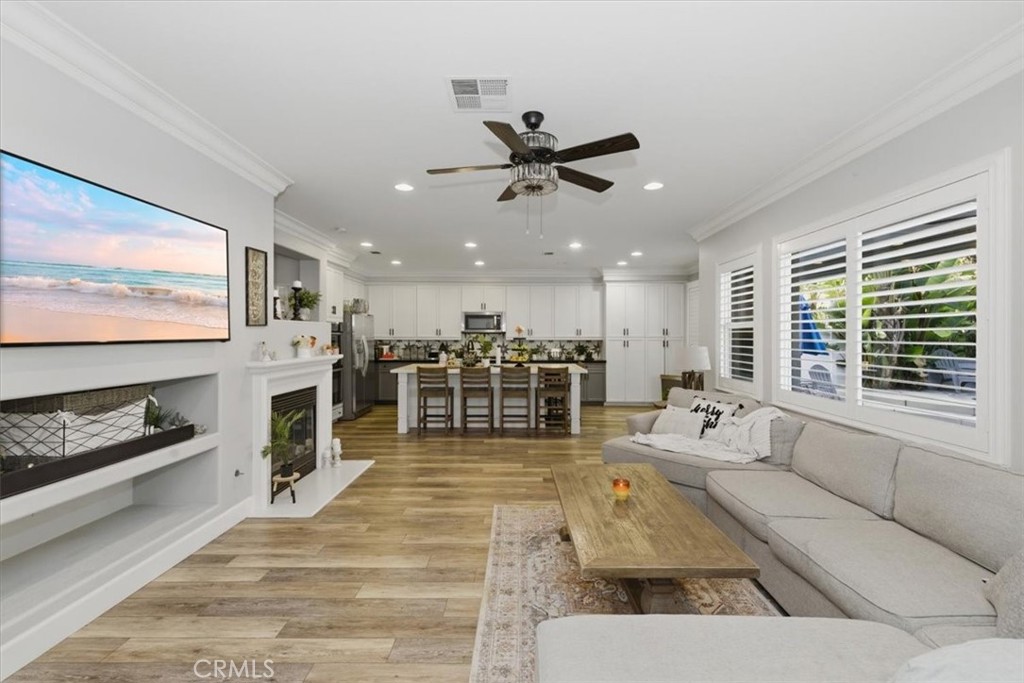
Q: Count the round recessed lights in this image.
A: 9